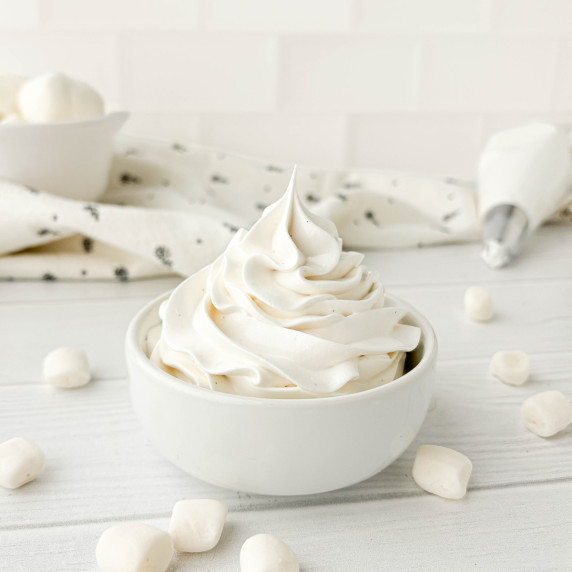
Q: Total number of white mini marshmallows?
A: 9